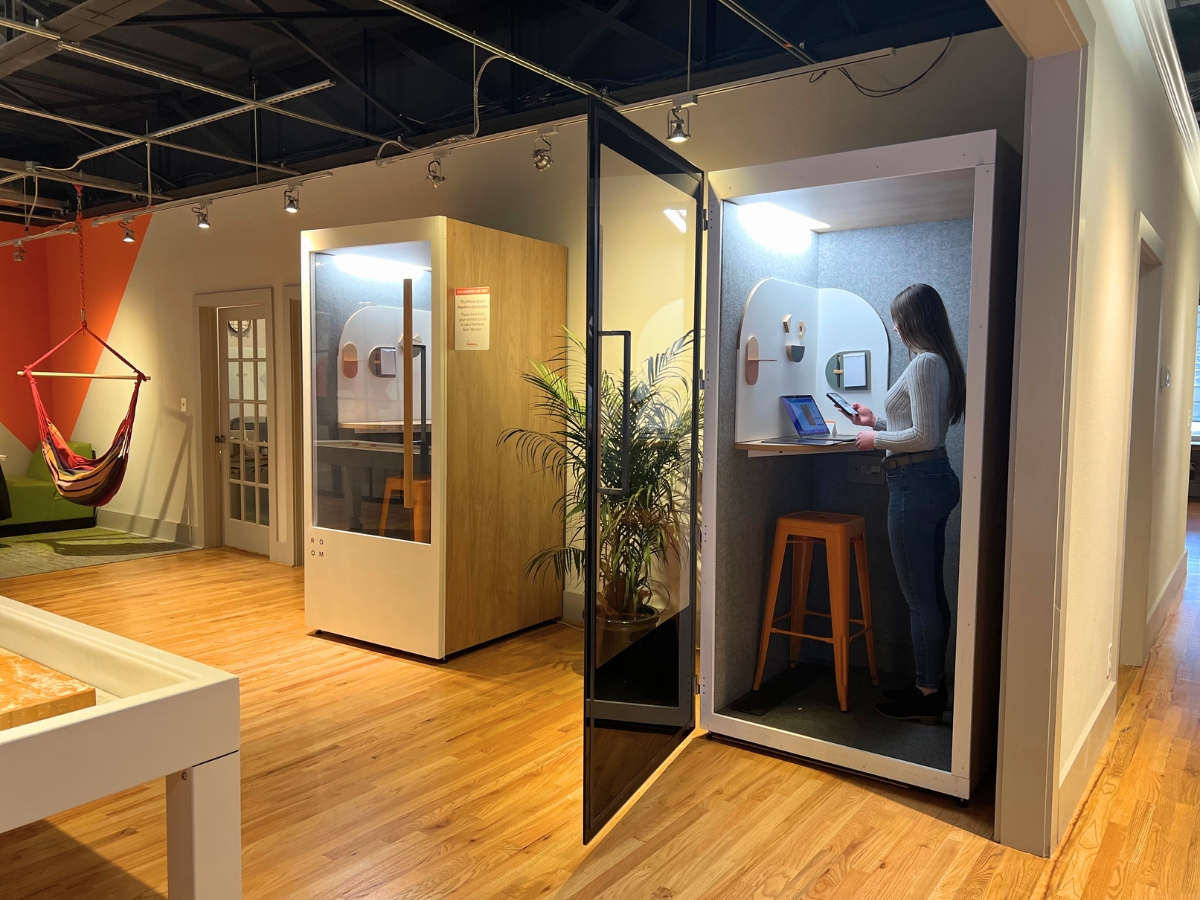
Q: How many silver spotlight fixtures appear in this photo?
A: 7